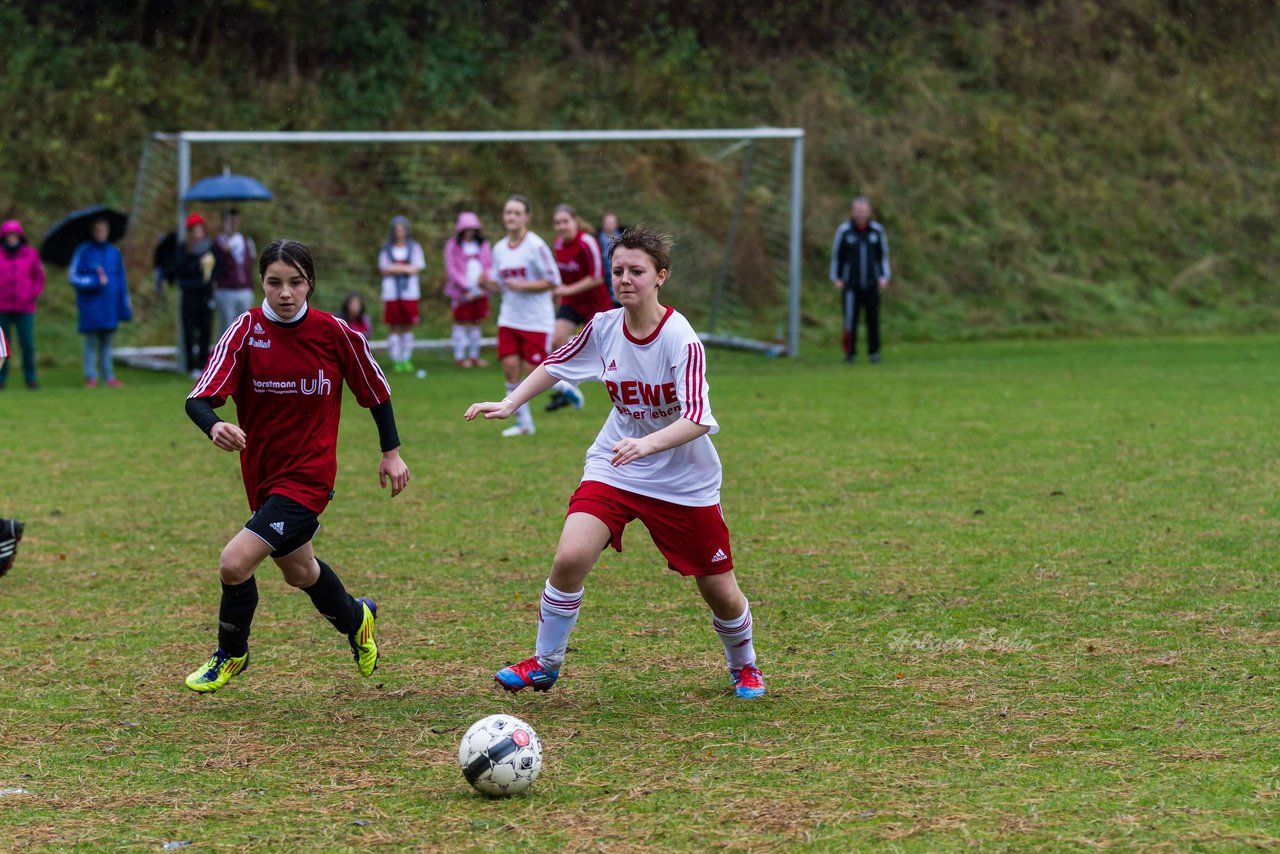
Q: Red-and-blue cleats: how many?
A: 2